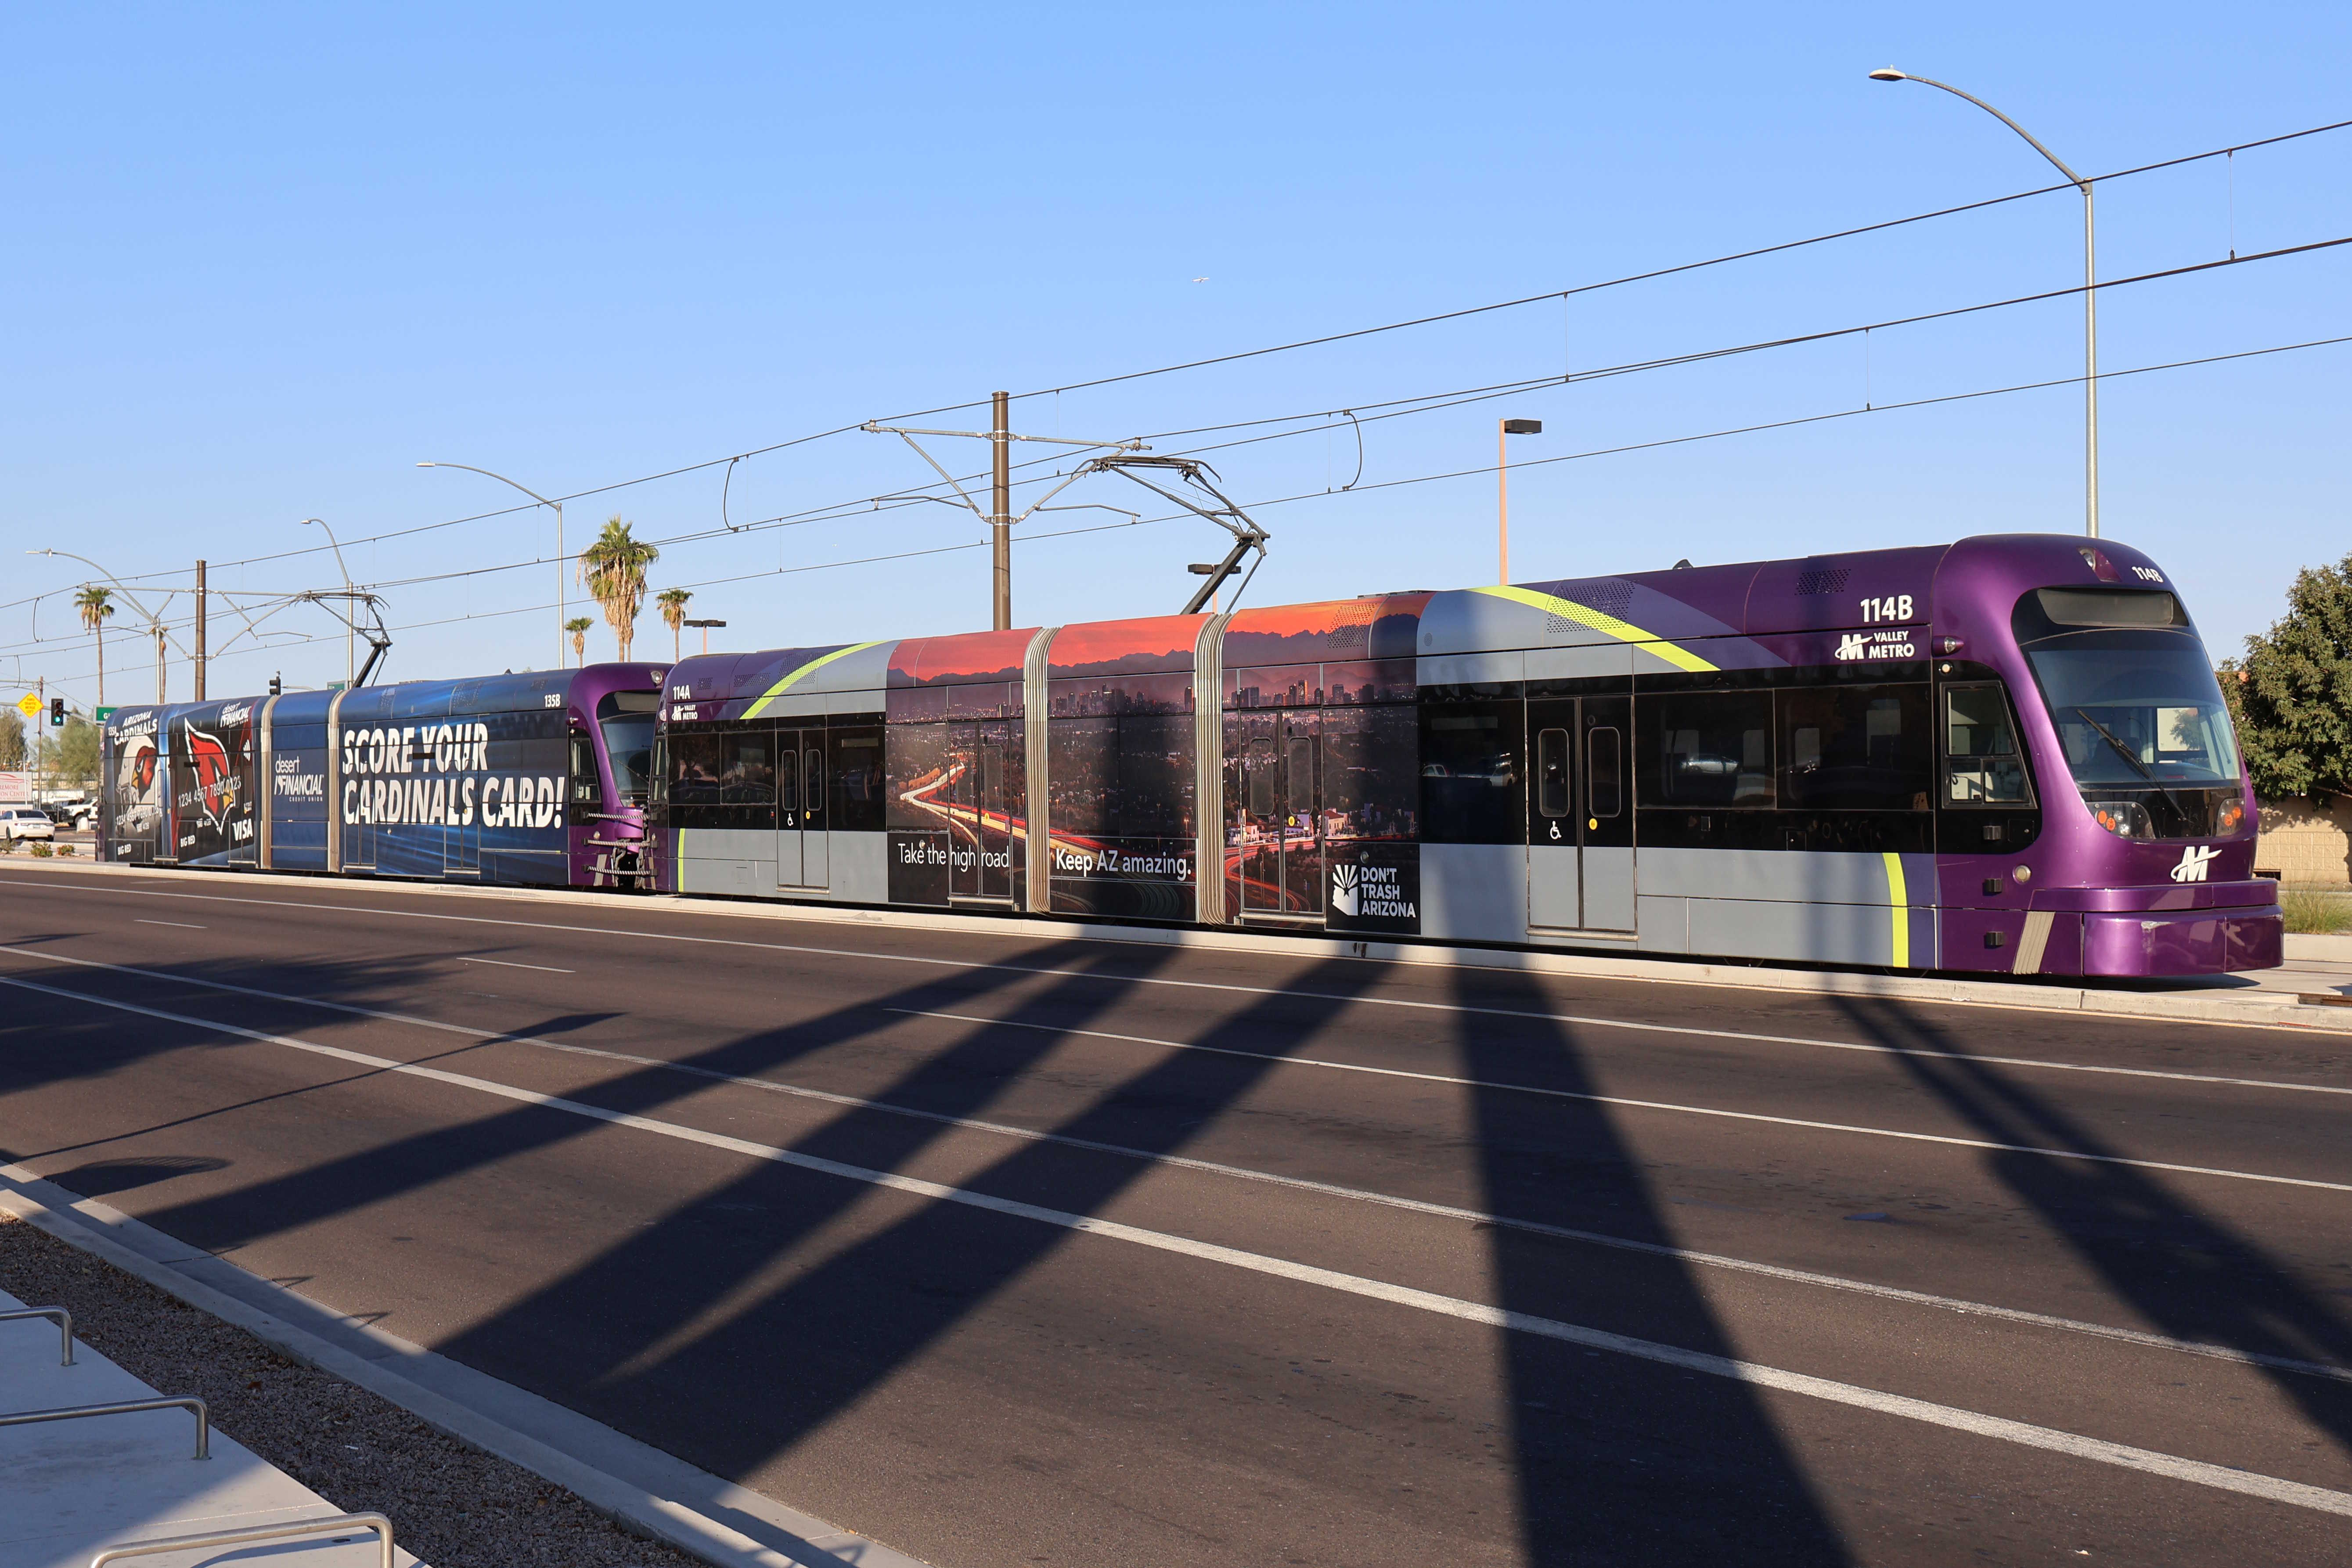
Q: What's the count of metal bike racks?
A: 3